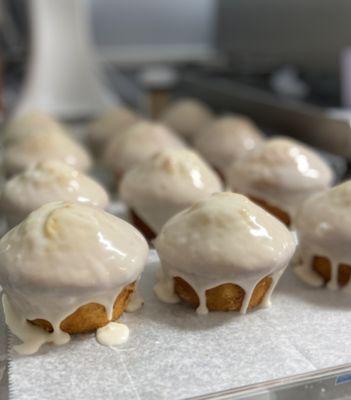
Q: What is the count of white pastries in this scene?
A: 12